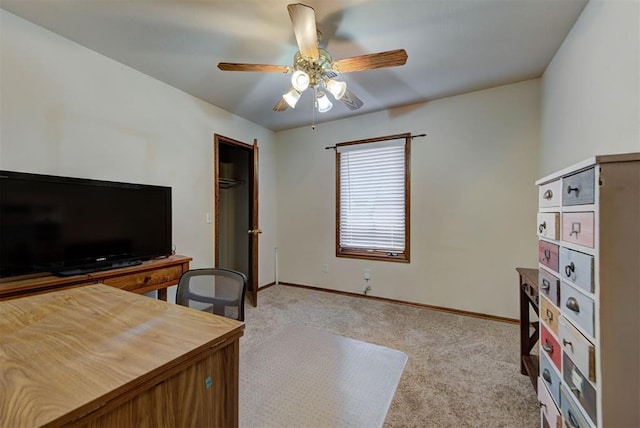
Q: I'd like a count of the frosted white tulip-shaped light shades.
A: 4